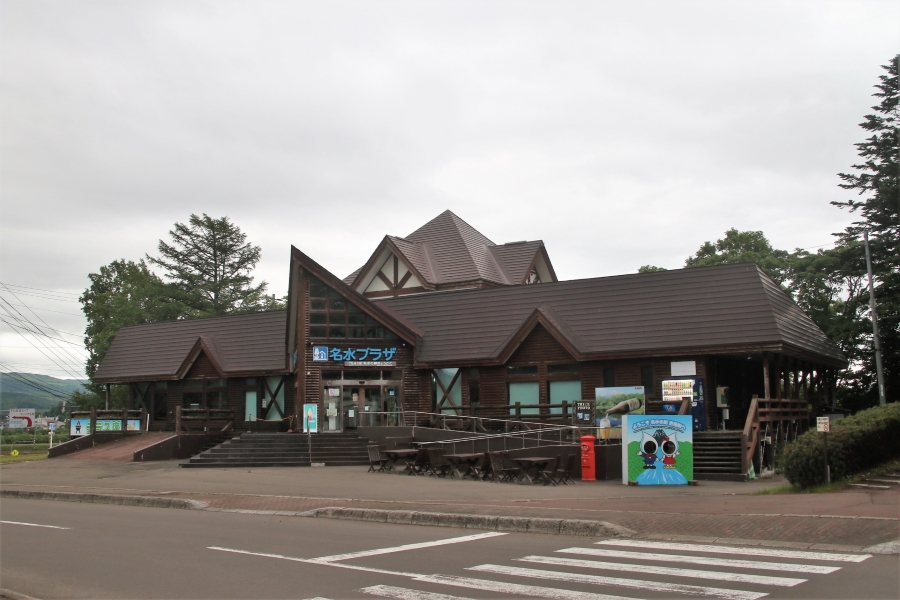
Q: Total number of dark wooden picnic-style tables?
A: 3